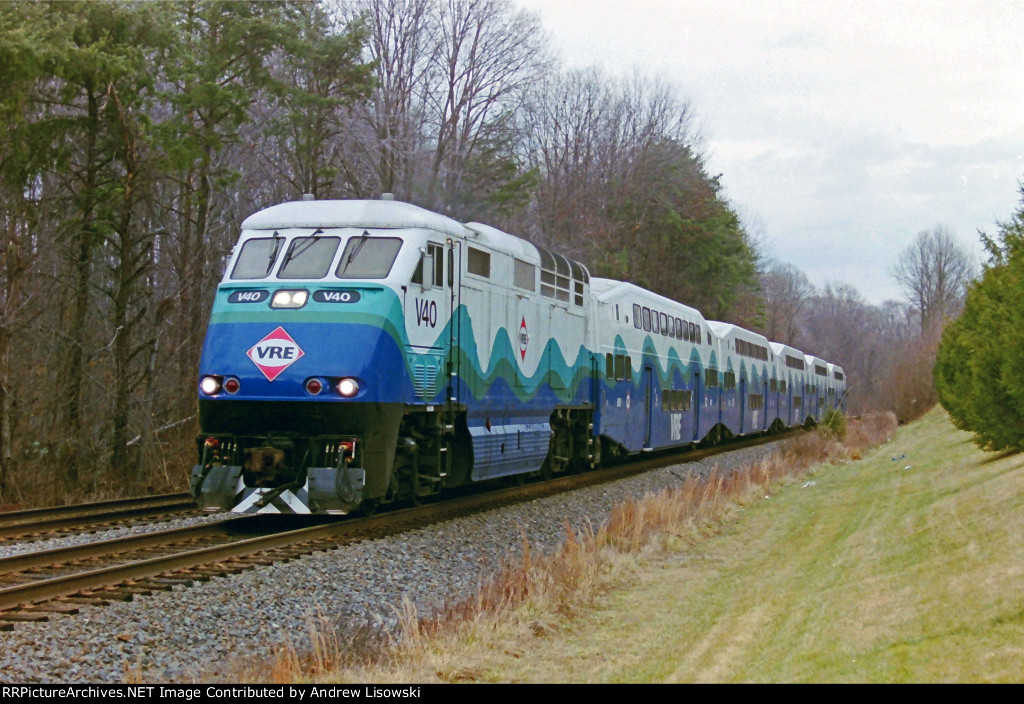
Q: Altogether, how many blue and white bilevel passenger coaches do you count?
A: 5